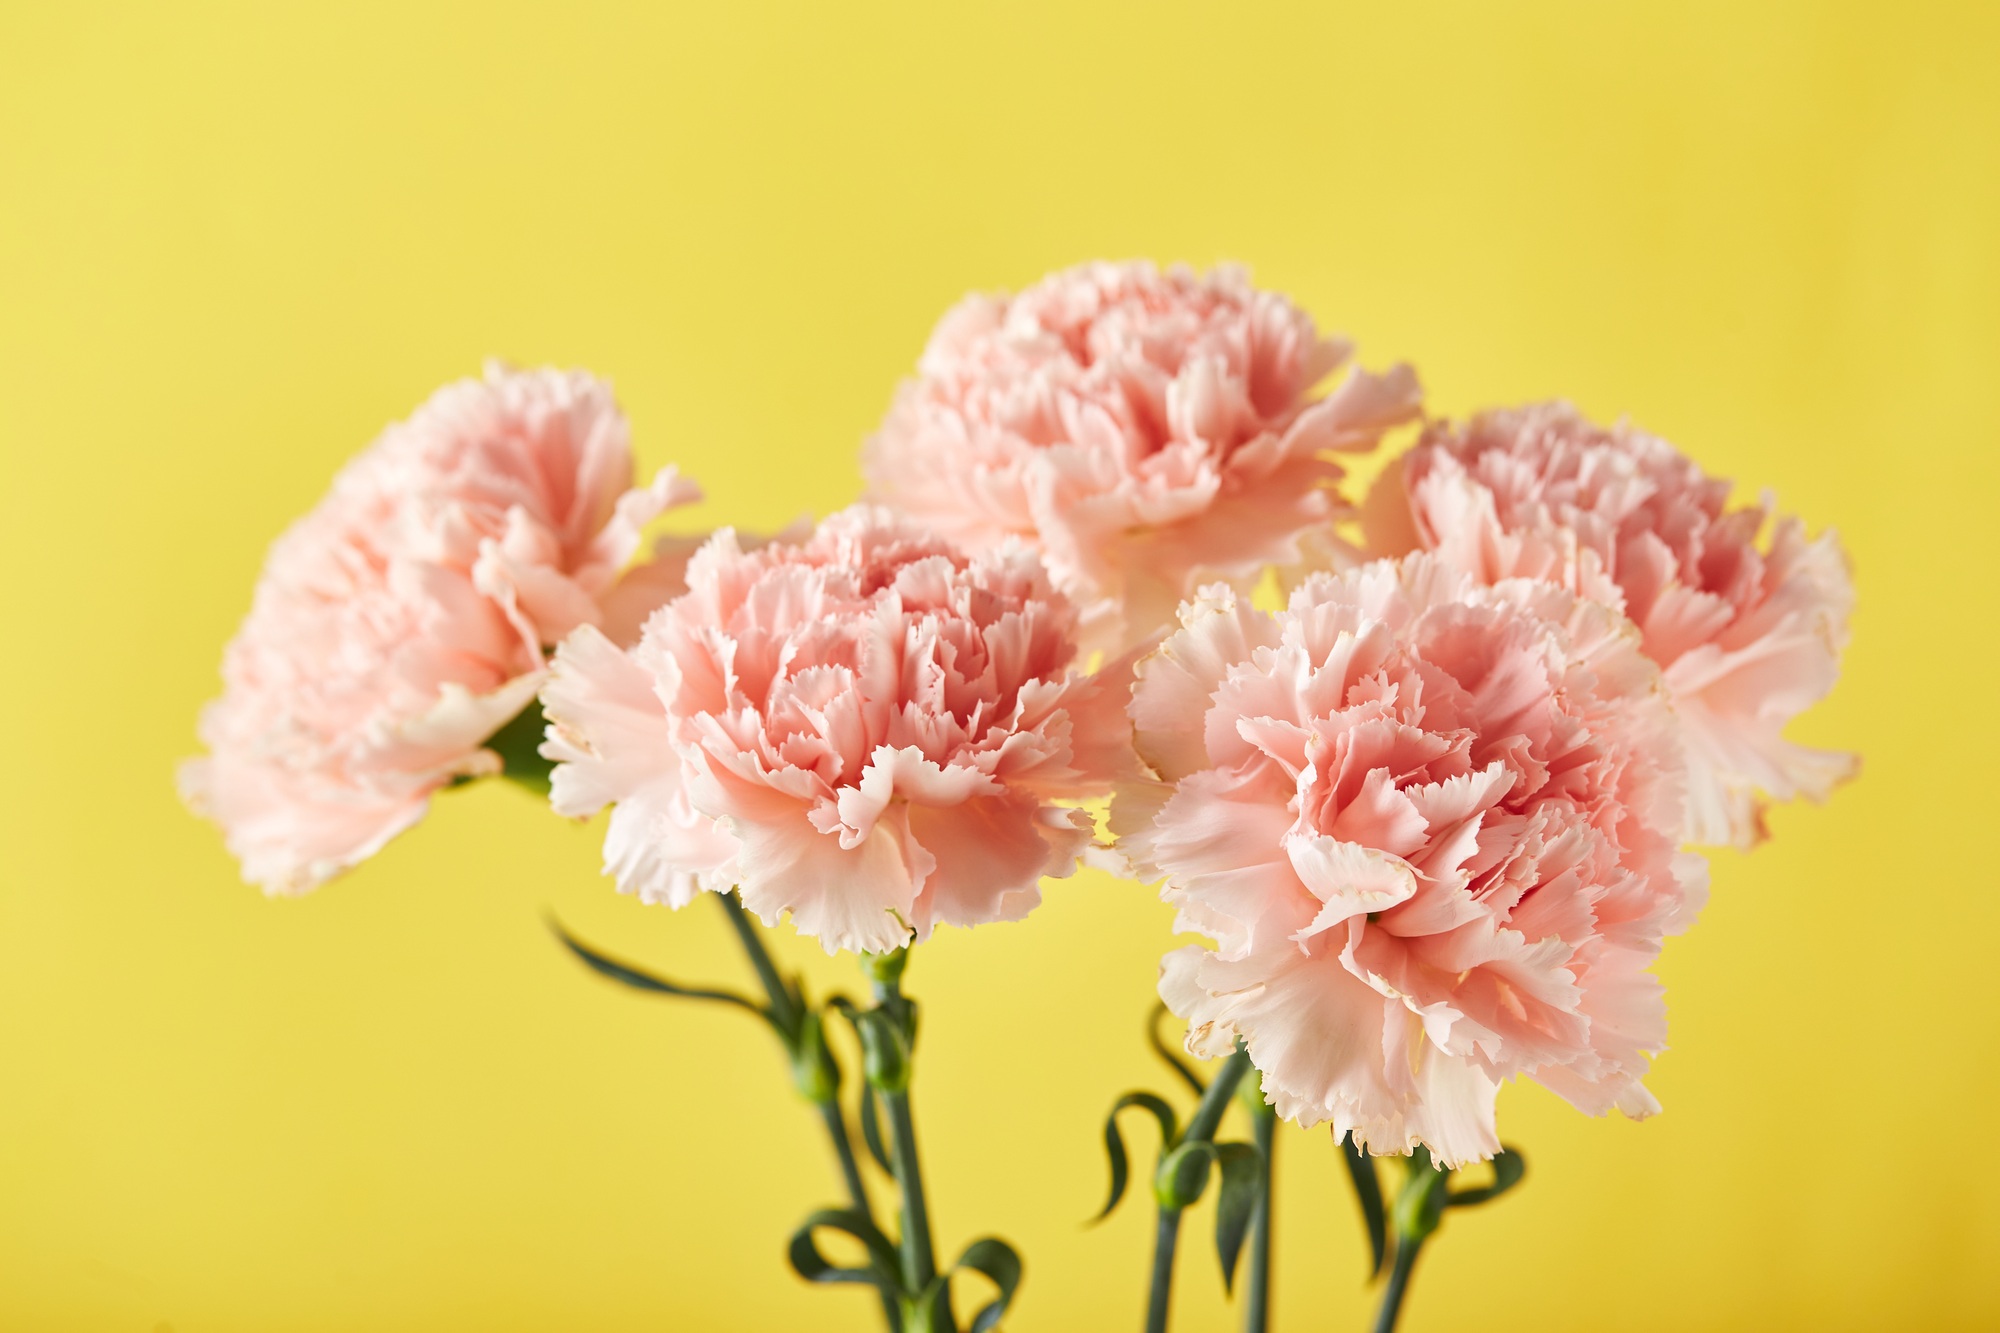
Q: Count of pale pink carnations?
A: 5